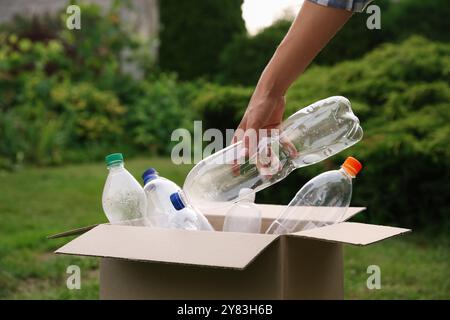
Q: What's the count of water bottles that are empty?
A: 6